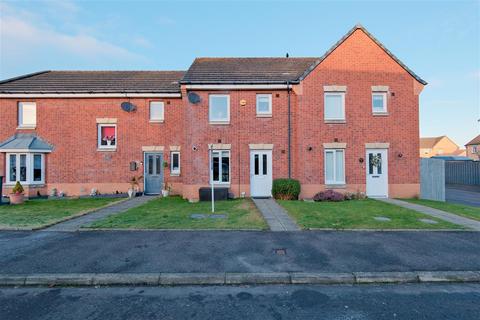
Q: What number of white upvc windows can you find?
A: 11